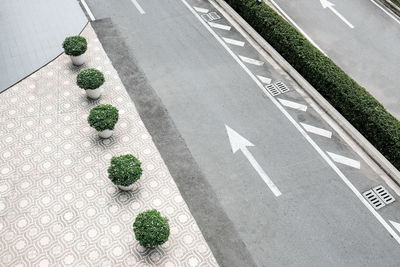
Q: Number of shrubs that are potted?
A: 5